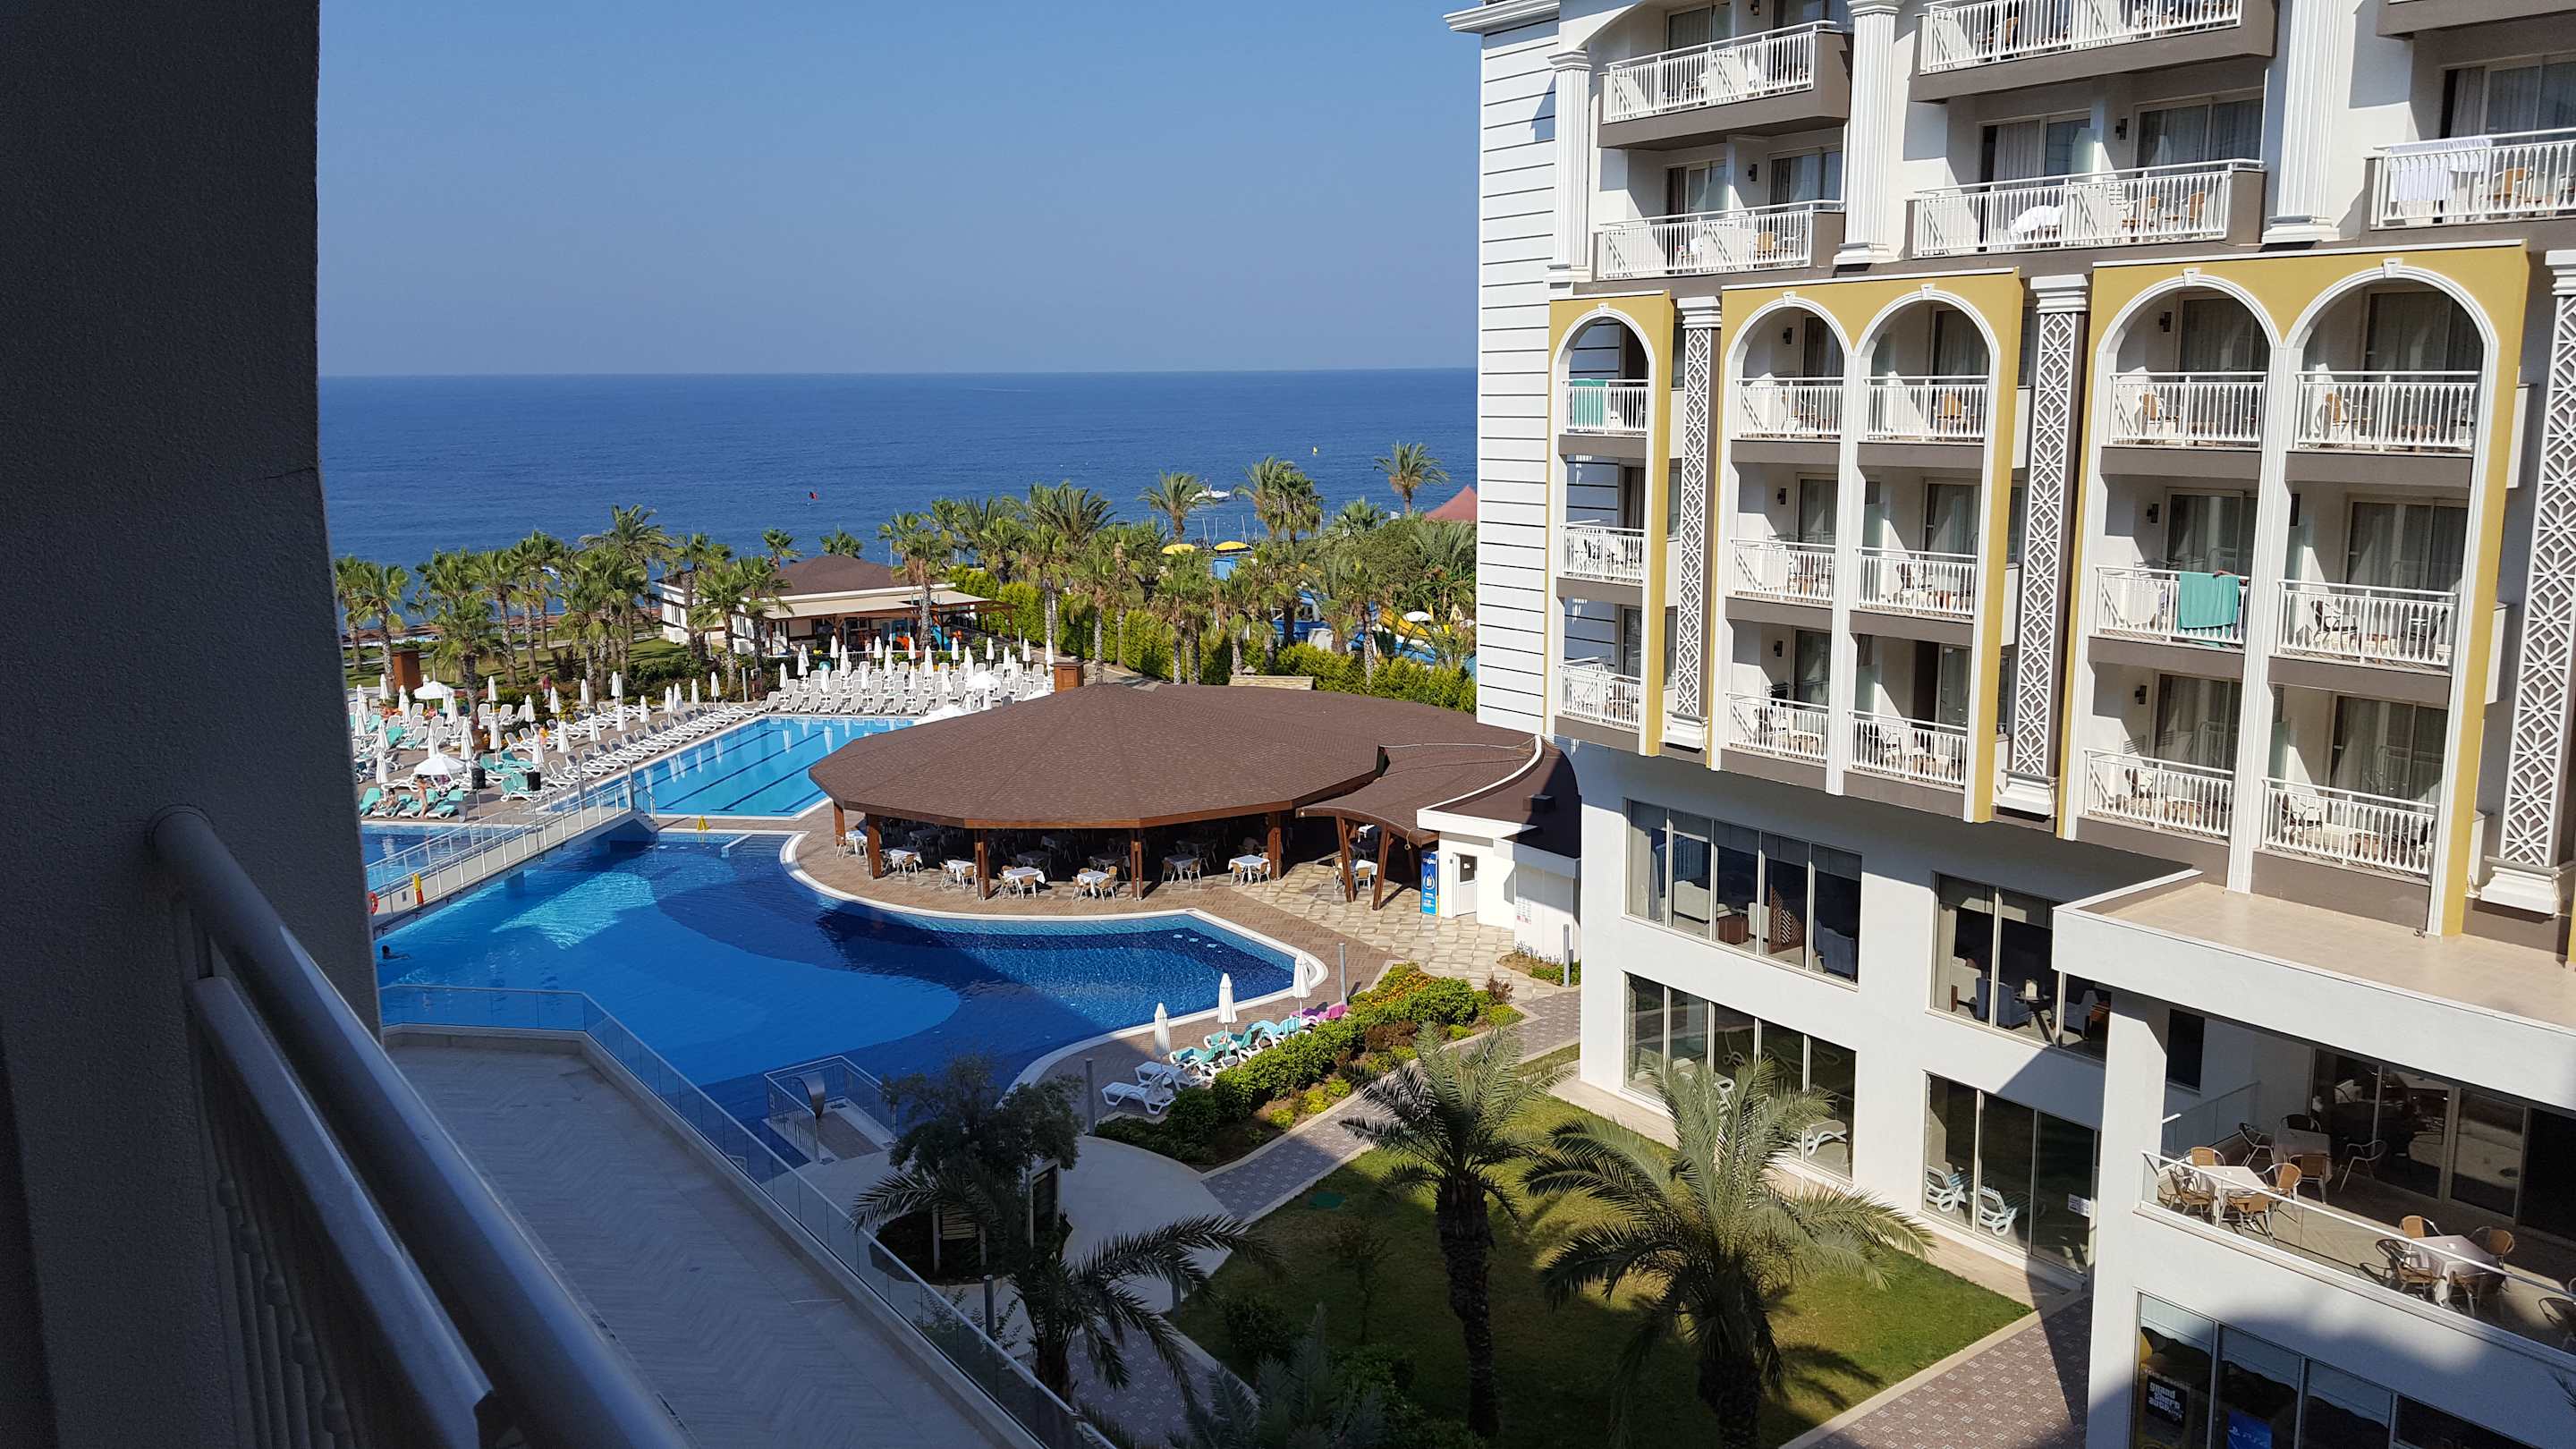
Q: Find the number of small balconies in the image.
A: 15